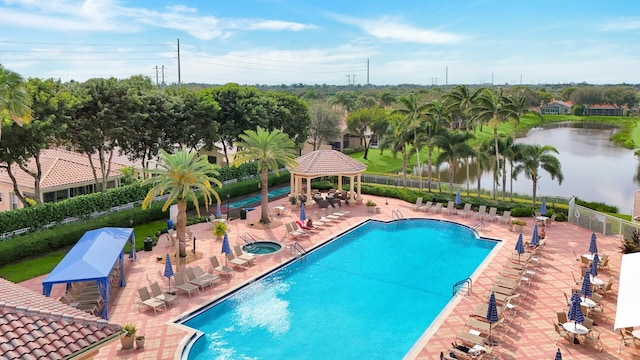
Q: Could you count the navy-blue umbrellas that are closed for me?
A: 14